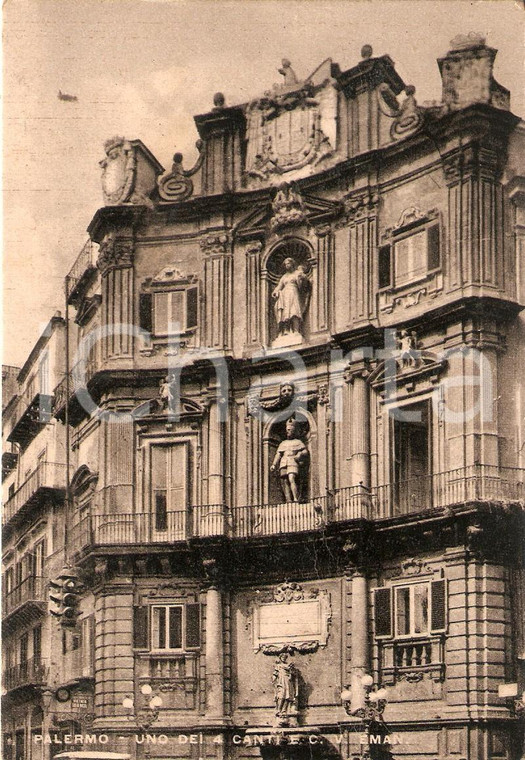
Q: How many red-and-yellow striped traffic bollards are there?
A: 0